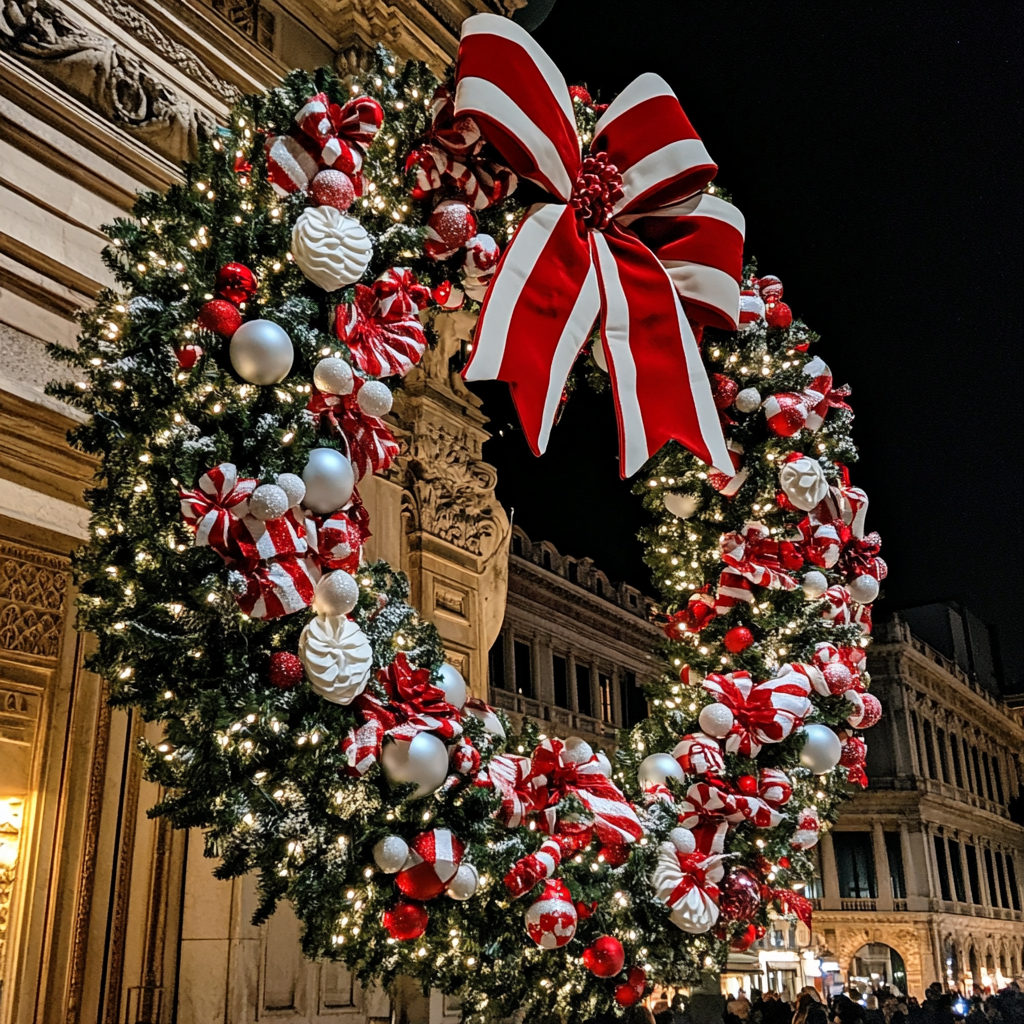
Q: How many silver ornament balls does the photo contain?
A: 6